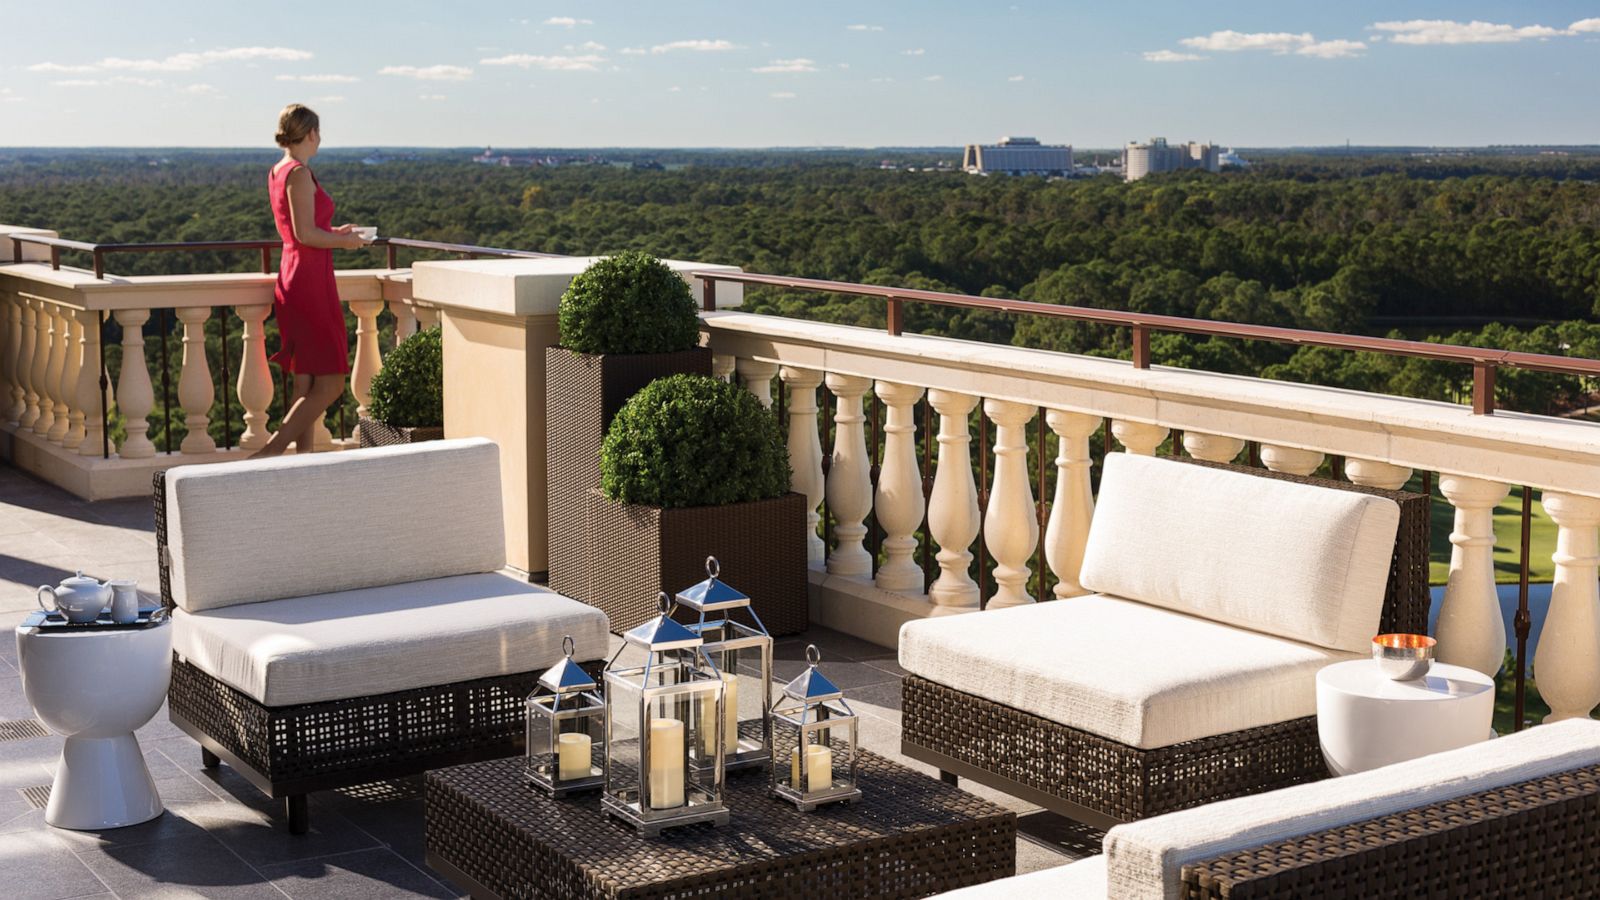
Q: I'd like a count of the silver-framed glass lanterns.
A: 4